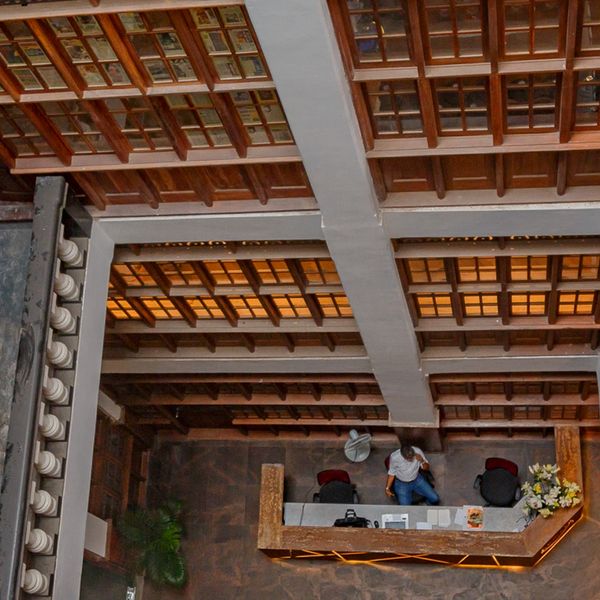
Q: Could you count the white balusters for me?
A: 10